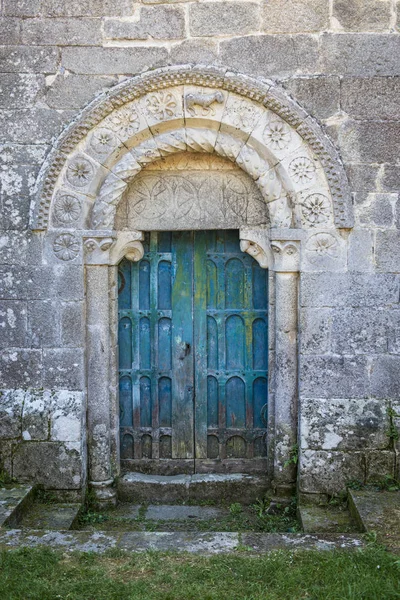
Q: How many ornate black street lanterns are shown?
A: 0